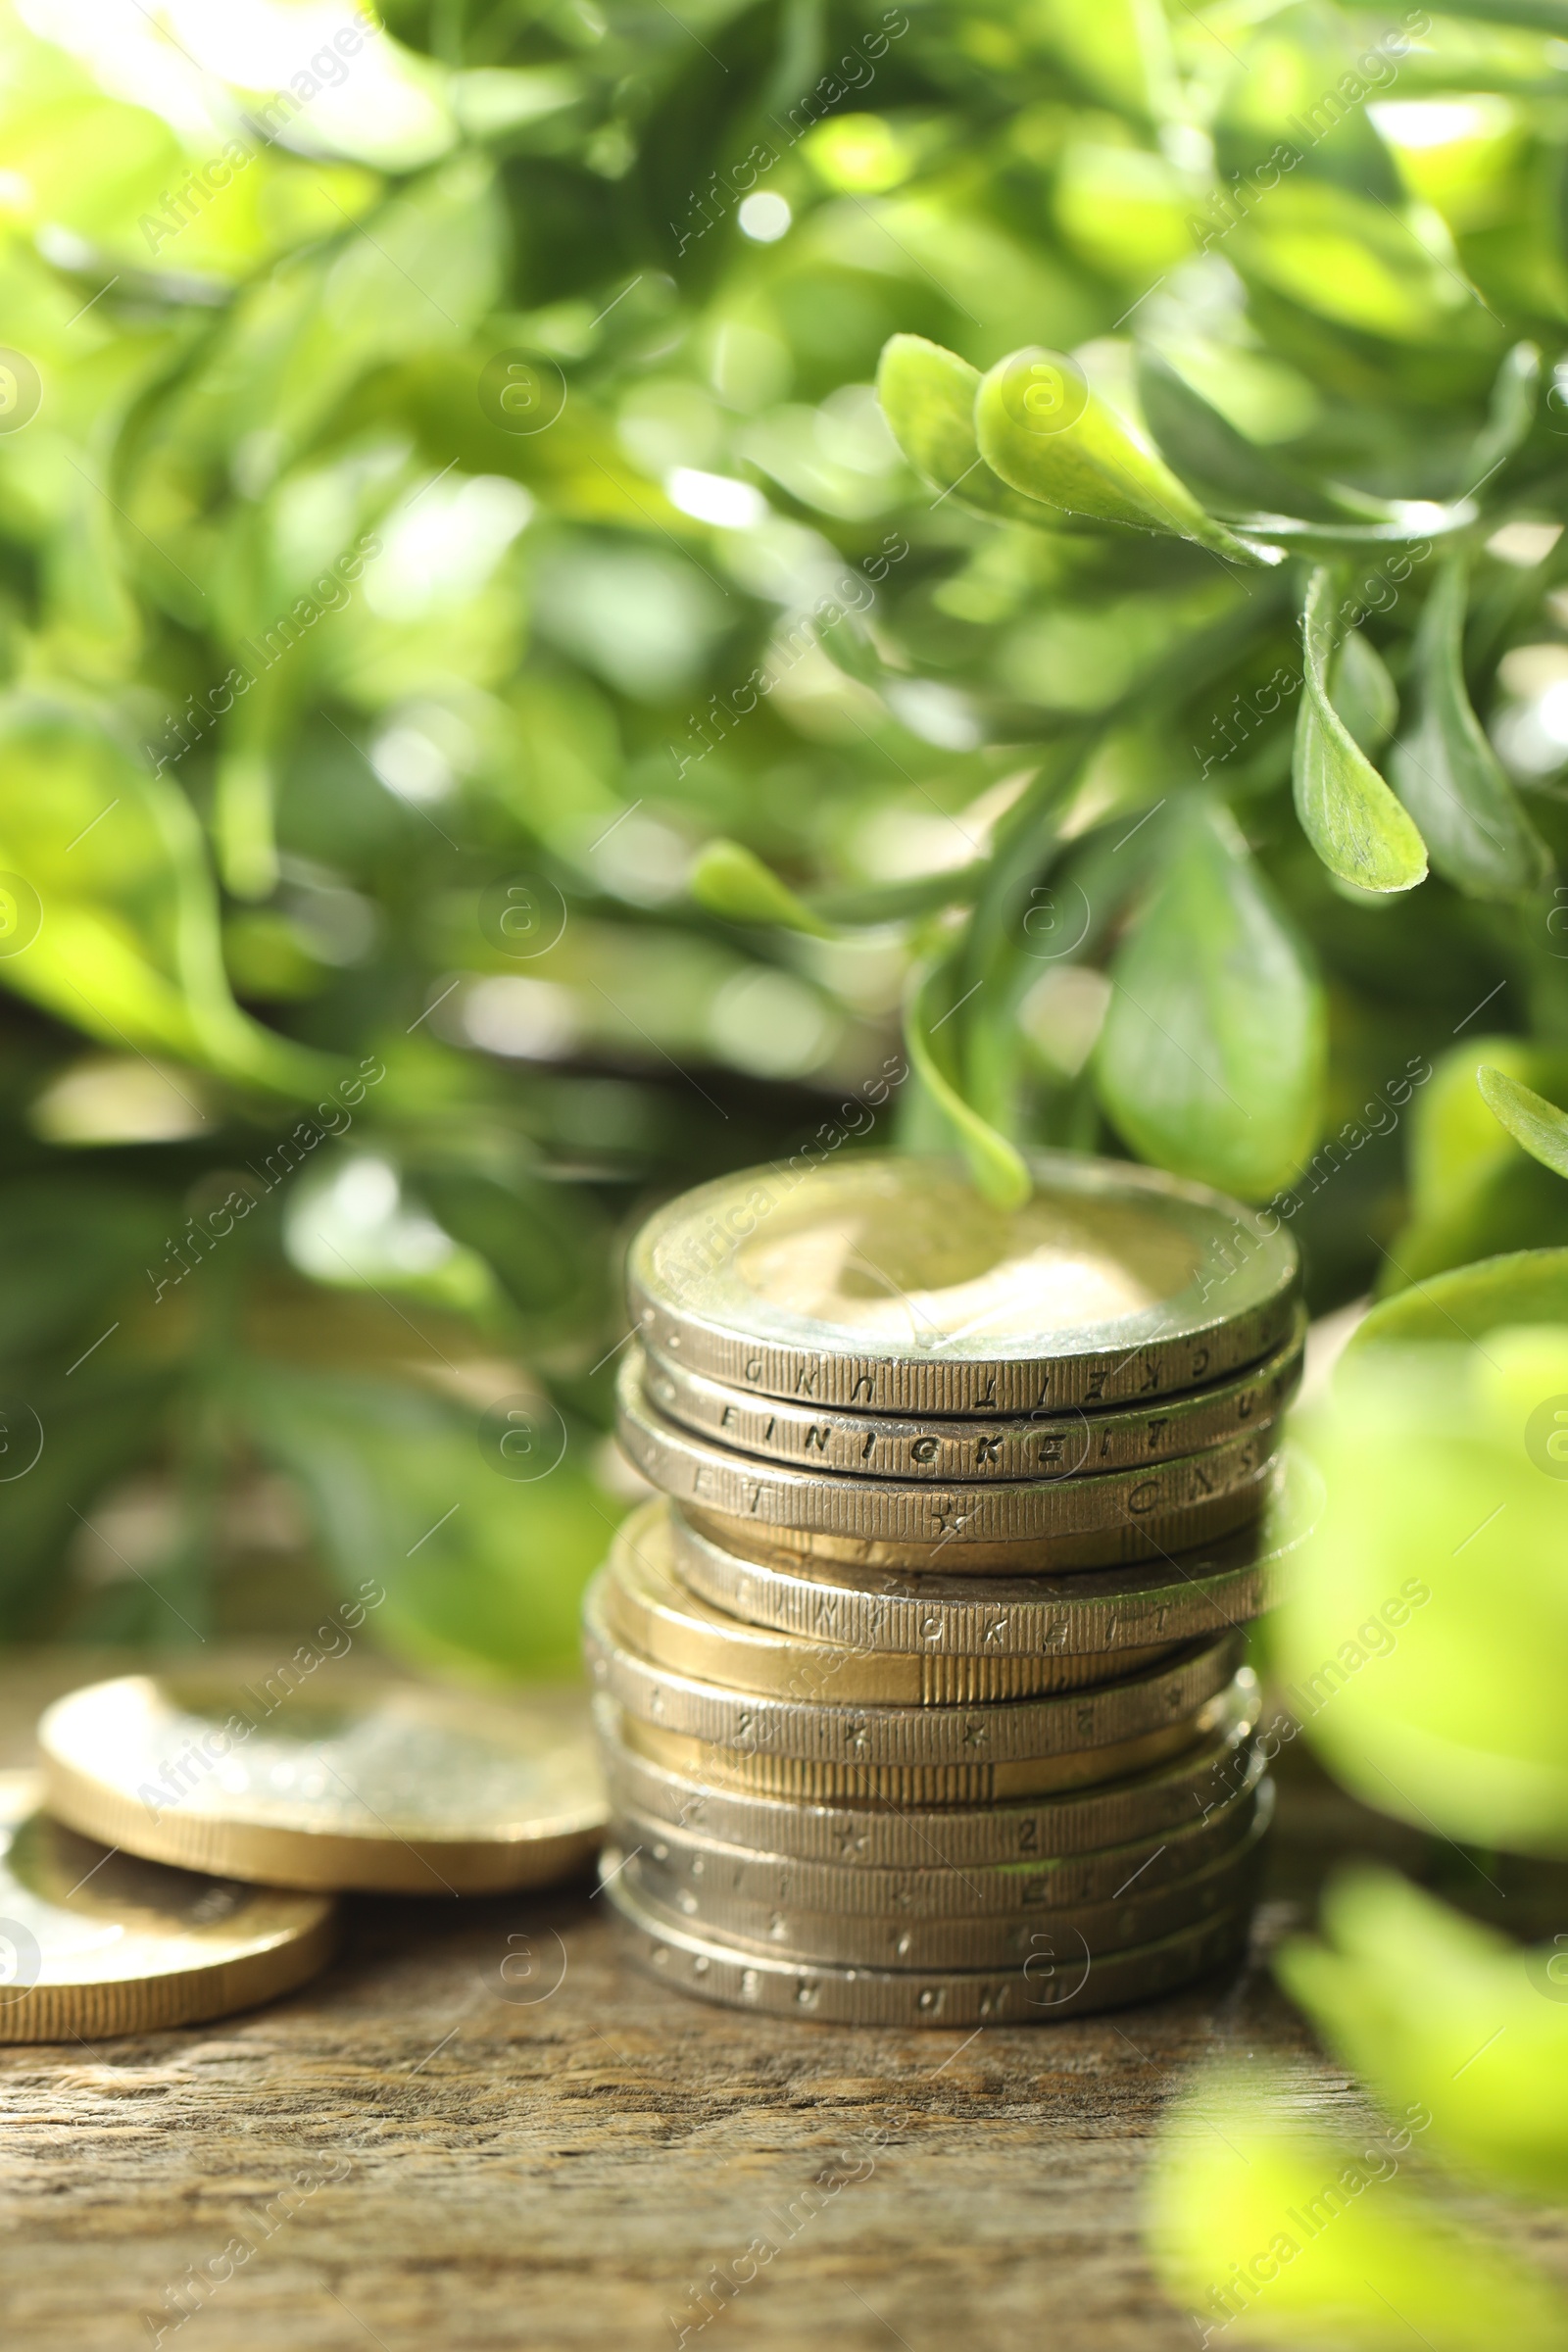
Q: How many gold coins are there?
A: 5